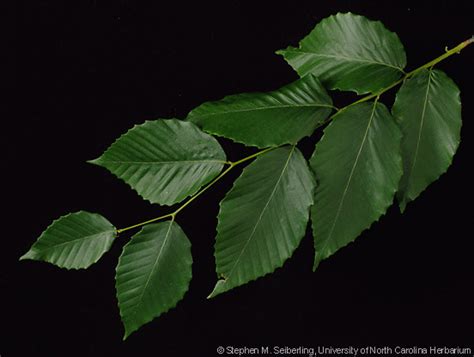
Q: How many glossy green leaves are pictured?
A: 8